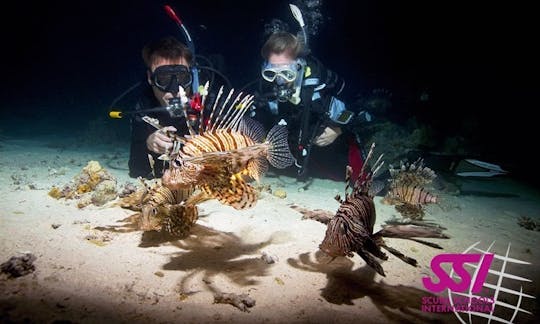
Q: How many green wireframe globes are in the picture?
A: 0